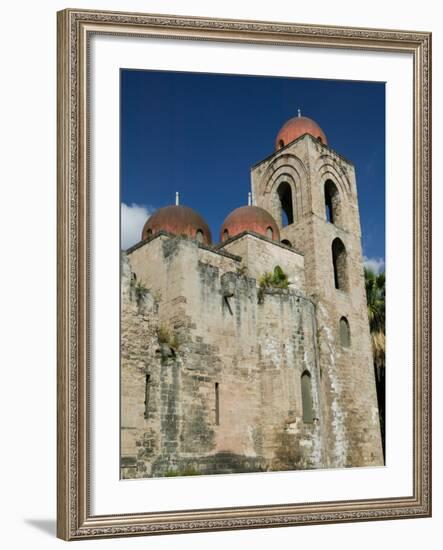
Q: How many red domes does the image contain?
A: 3